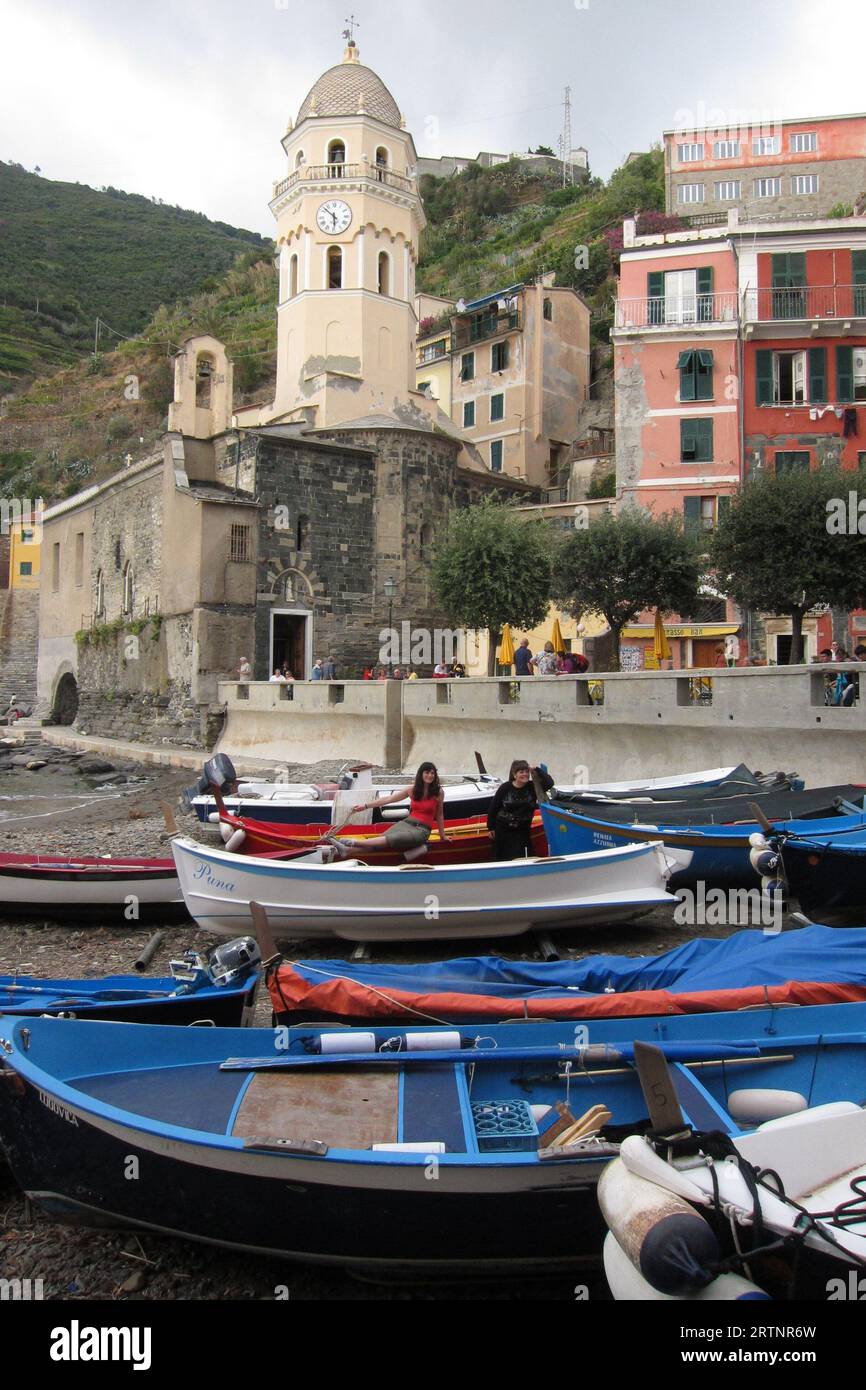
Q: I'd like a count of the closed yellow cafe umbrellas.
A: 3